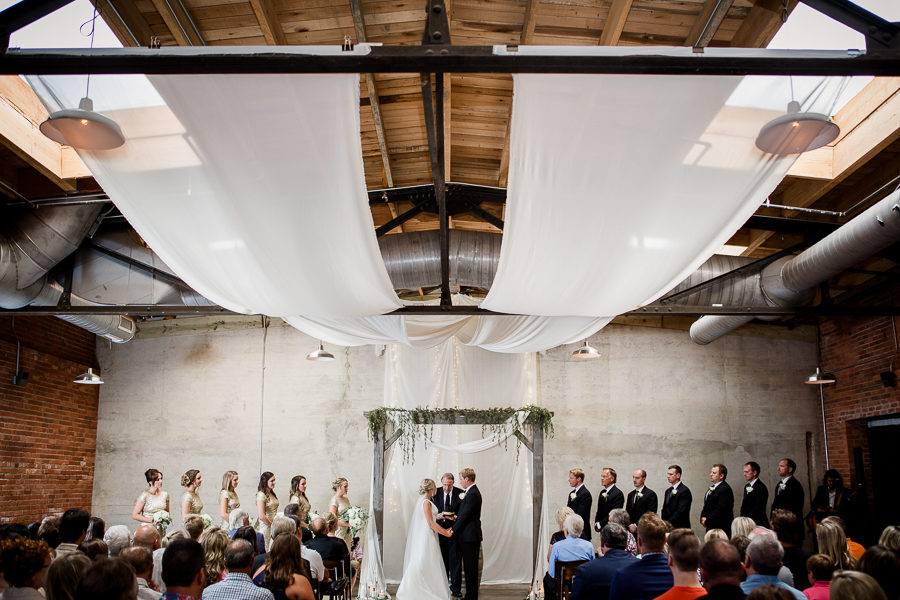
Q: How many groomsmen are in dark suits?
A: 7